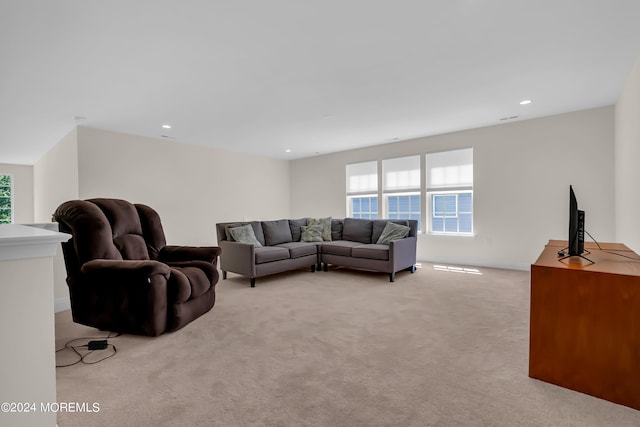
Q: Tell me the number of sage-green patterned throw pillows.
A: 4